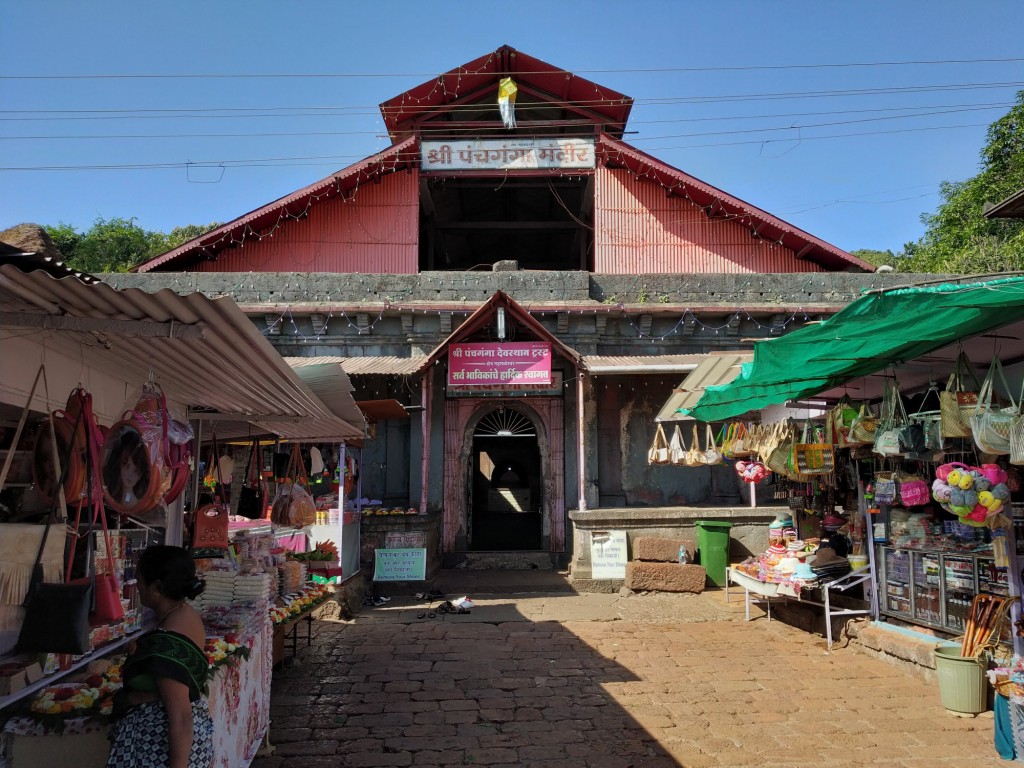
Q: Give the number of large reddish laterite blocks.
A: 2